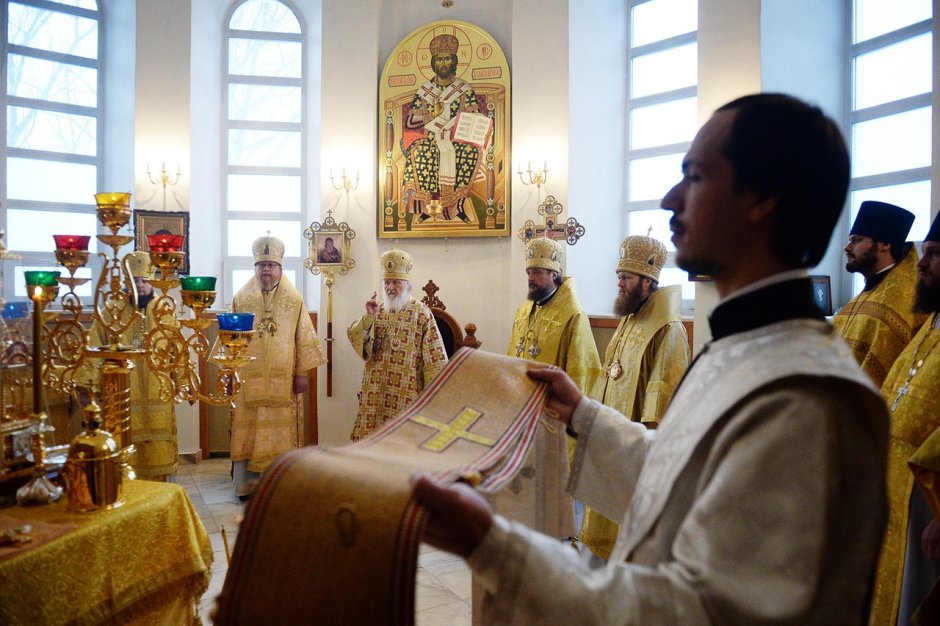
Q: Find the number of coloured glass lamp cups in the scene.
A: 7